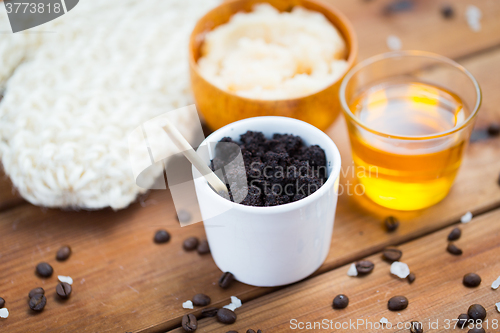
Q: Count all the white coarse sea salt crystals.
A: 12